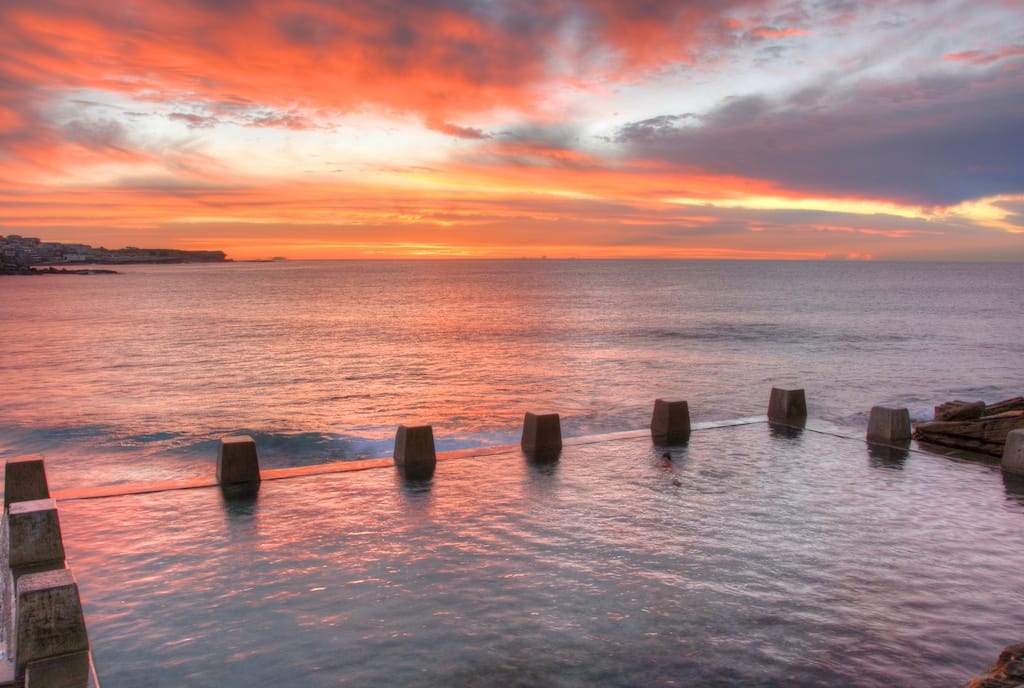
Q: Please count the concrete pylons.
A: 10